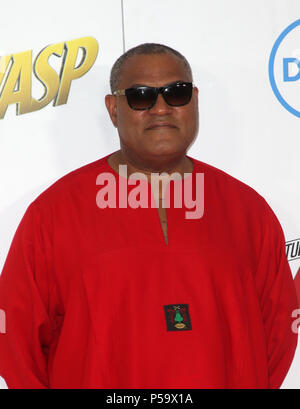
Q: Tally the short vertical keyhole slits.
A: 1